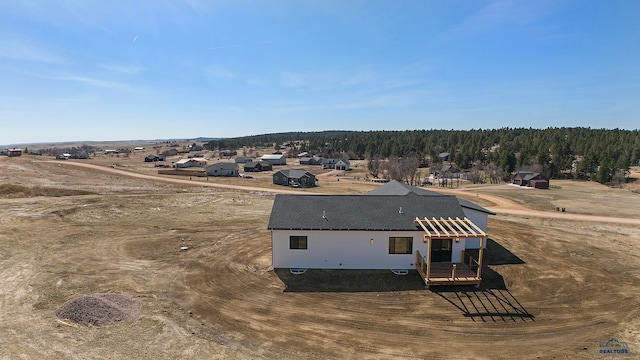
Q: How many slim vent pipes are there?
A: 2